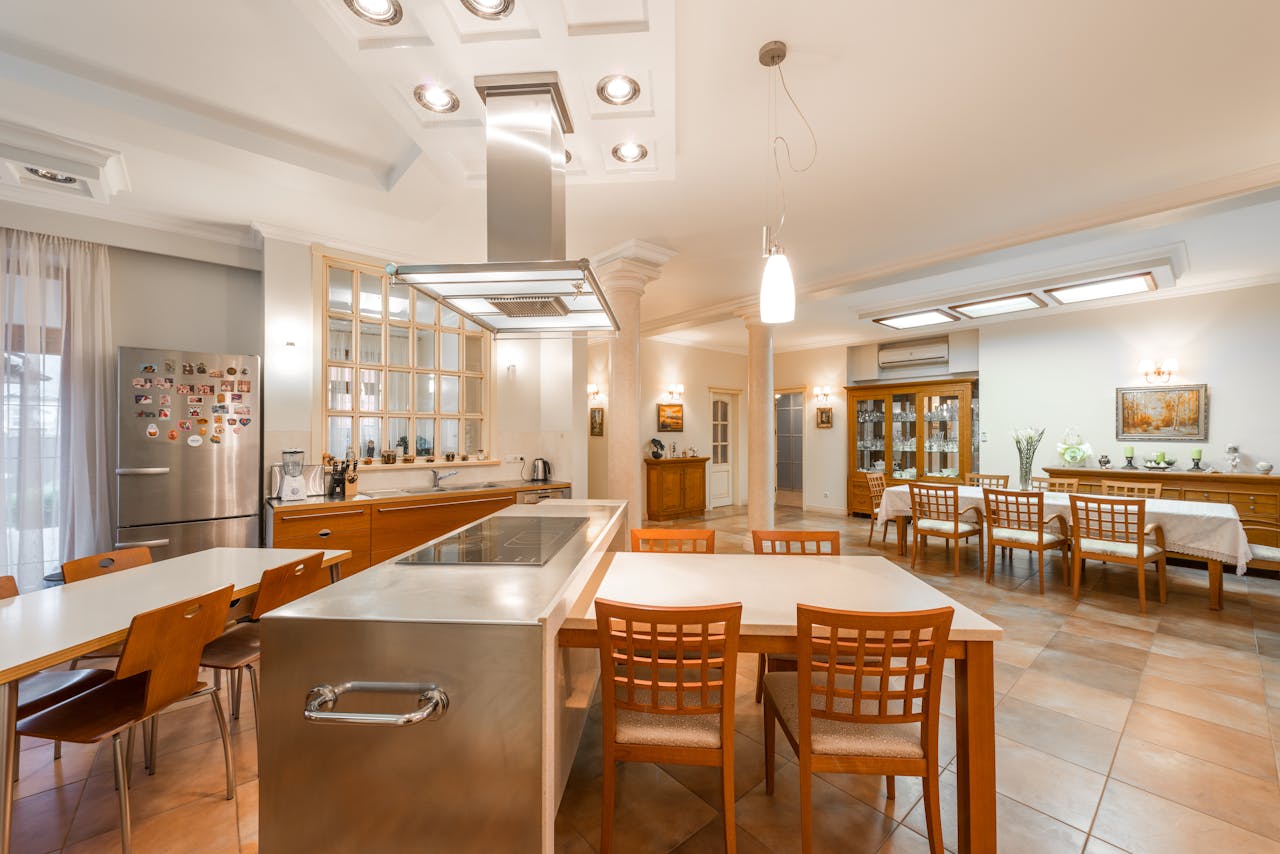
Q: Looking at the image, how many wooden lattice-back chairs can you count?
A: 11